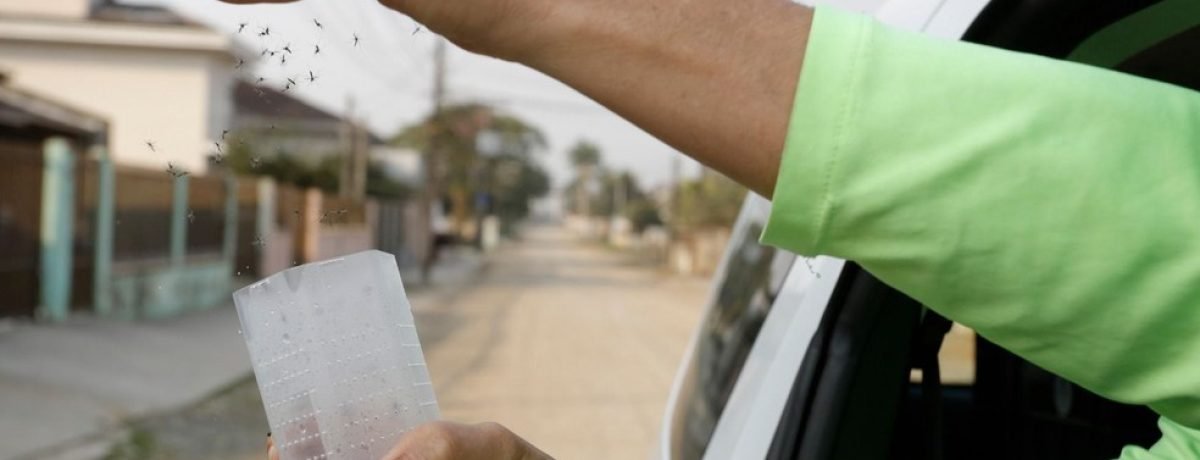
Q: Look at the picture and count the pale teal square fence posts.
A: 4